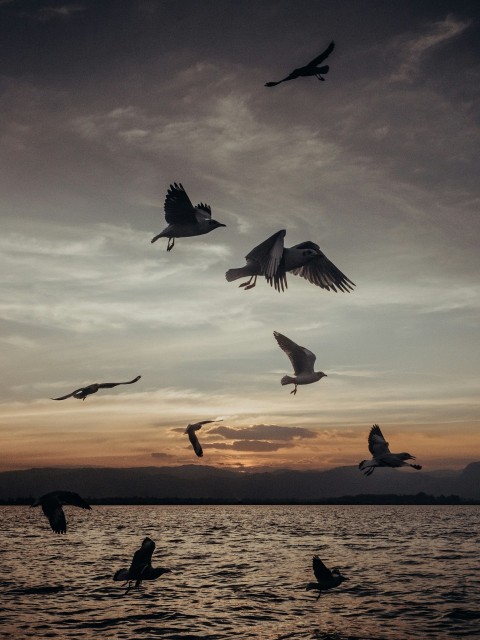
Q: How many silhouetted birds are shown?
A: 10